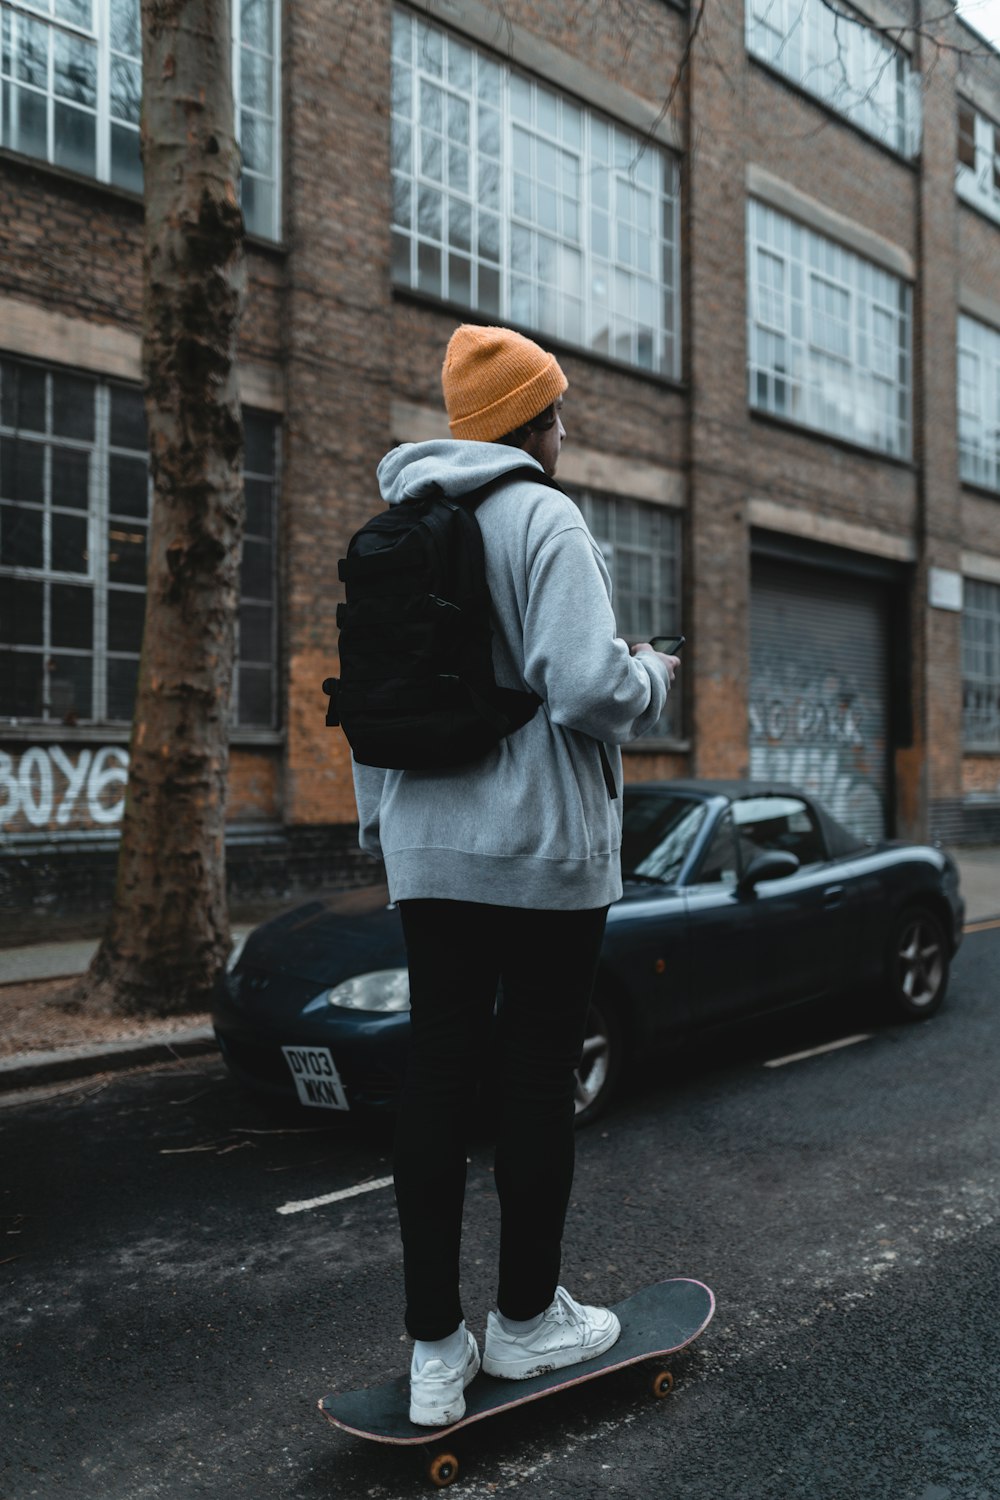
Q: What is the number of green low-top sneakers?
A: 0